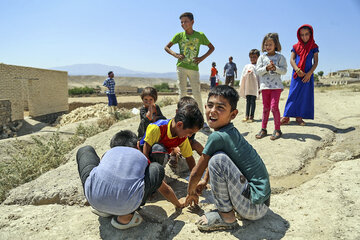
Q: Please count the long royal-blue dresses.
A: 1